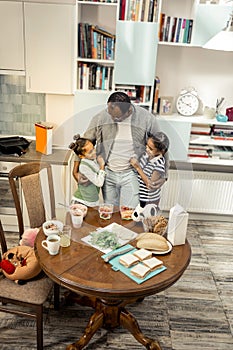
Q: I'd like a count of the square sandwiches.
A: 4